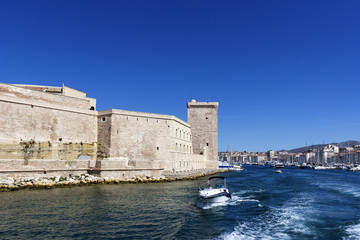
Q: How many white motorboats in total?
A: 1